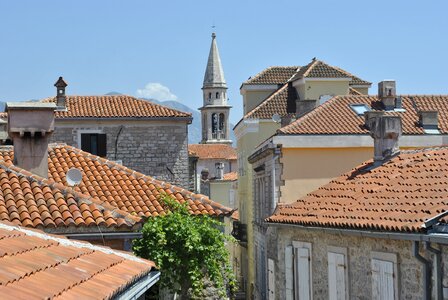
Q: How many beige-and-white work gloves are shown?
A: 0